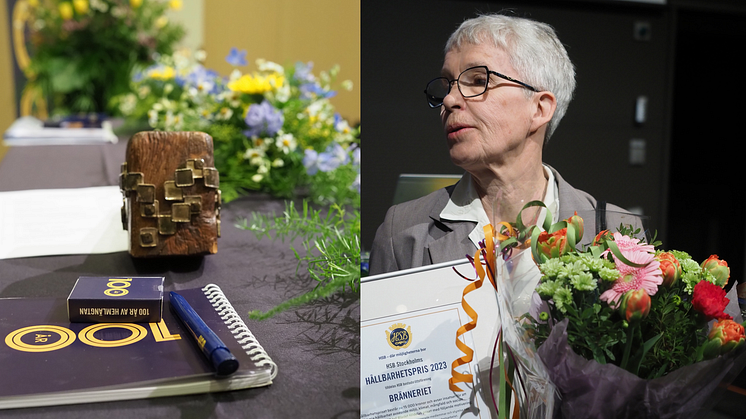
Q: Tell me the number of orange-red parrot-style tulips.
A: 7